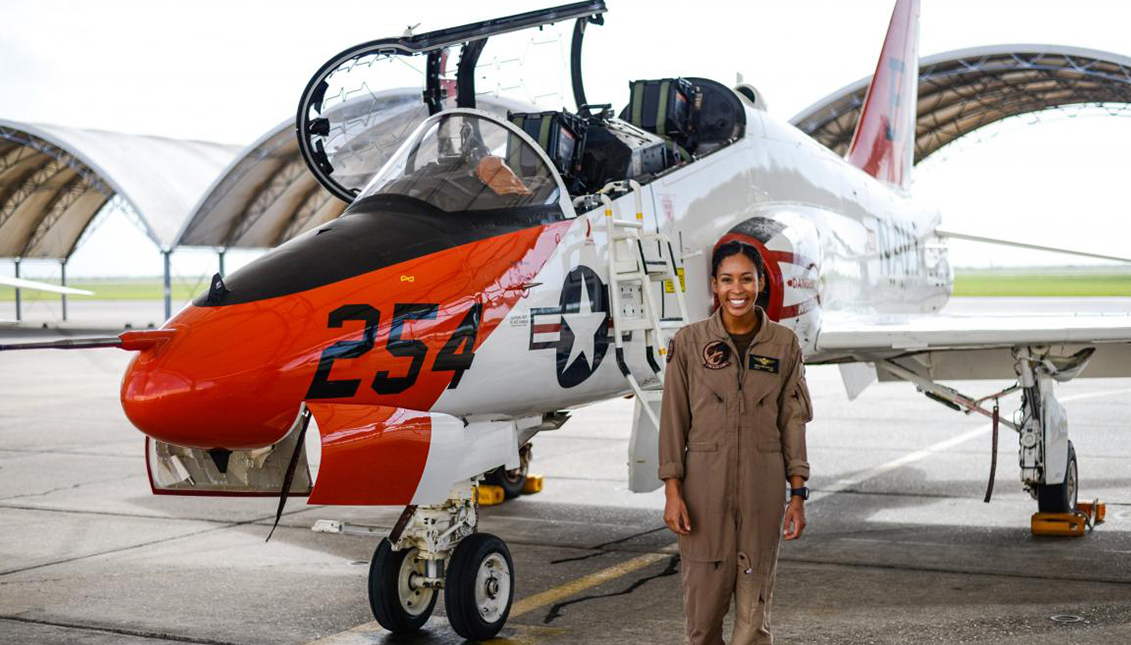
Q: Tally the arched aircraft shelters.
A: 3